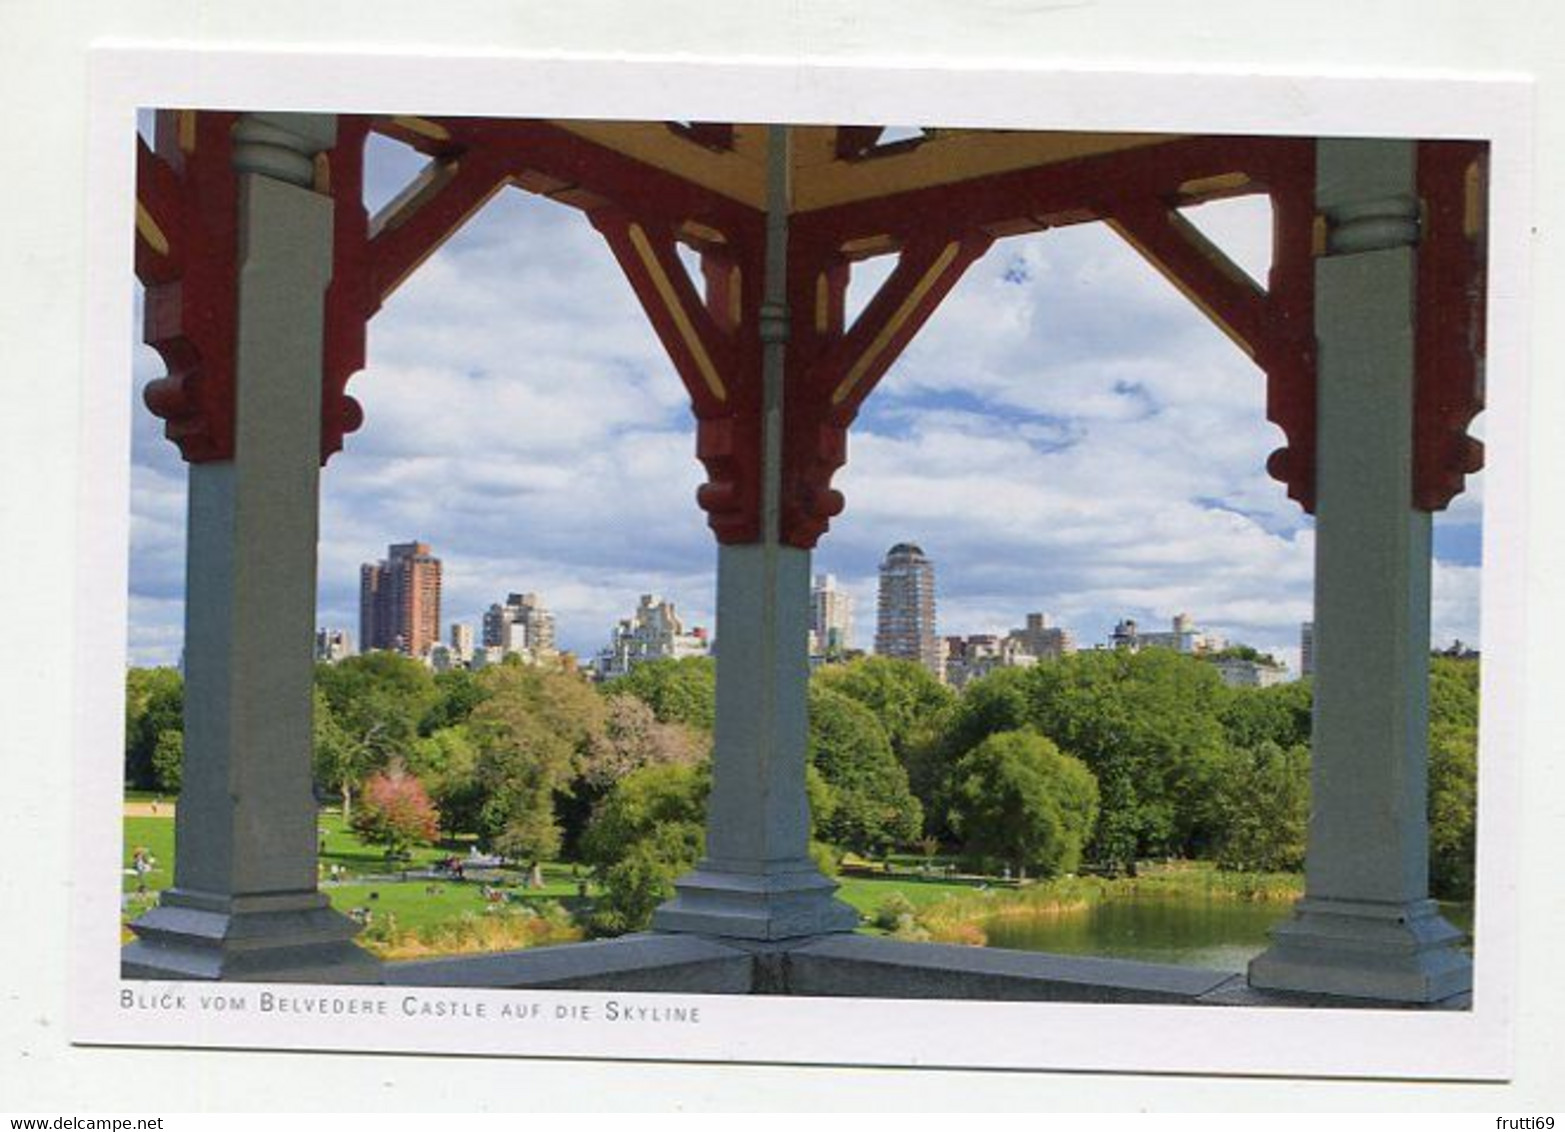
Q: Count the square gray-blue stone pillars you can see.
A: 3